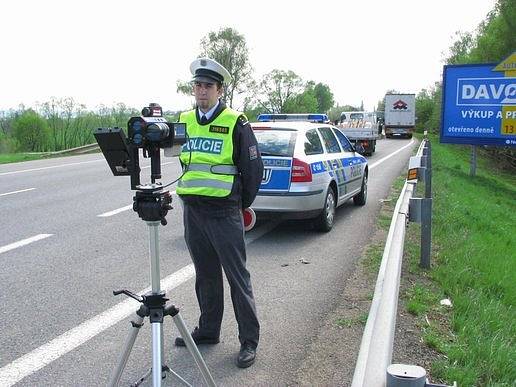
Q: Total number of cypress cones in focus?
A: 0